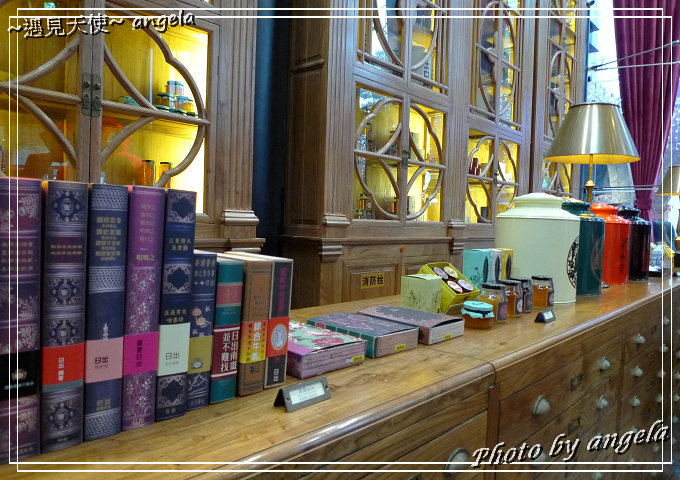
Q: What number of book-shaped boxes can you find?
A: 12